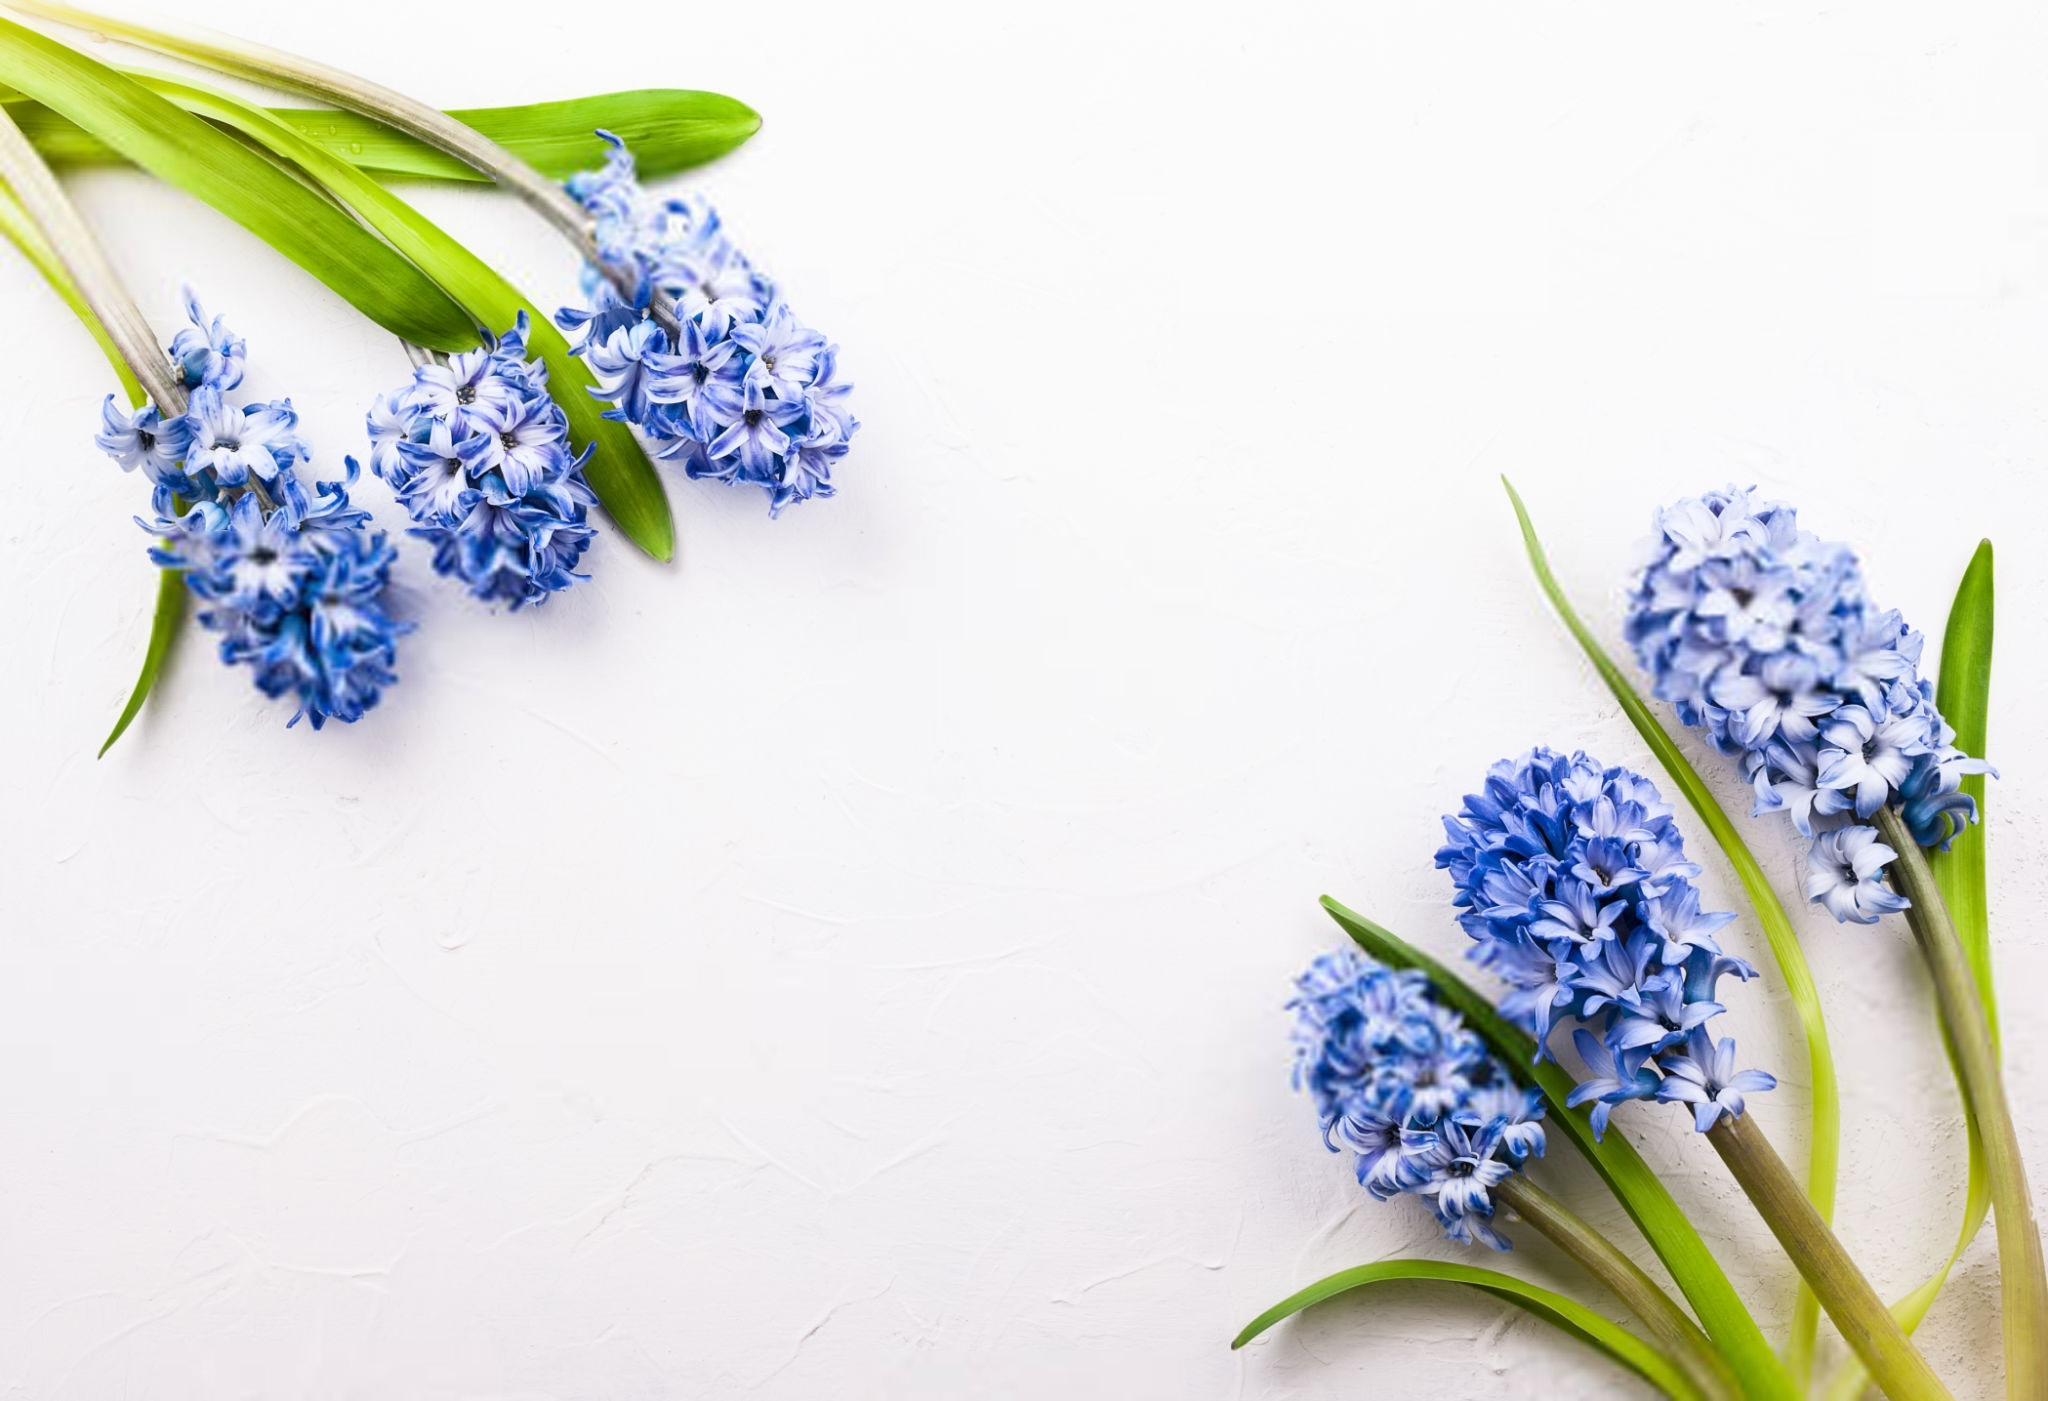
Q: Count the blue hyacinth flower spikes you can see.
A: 6